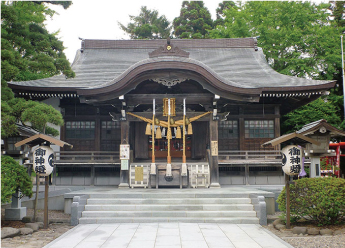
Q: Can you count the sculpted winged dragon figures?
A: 0